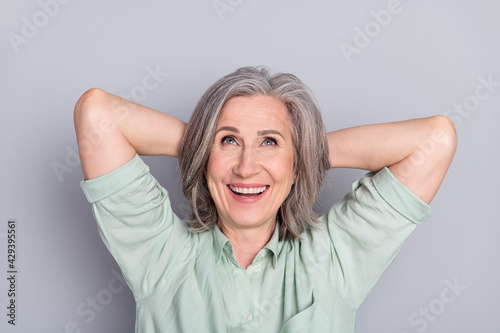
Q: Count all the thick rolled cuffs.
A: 2